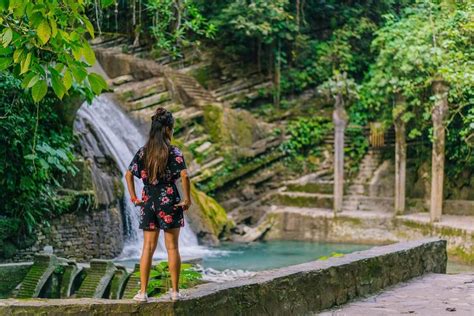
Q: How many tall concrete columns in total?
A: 3